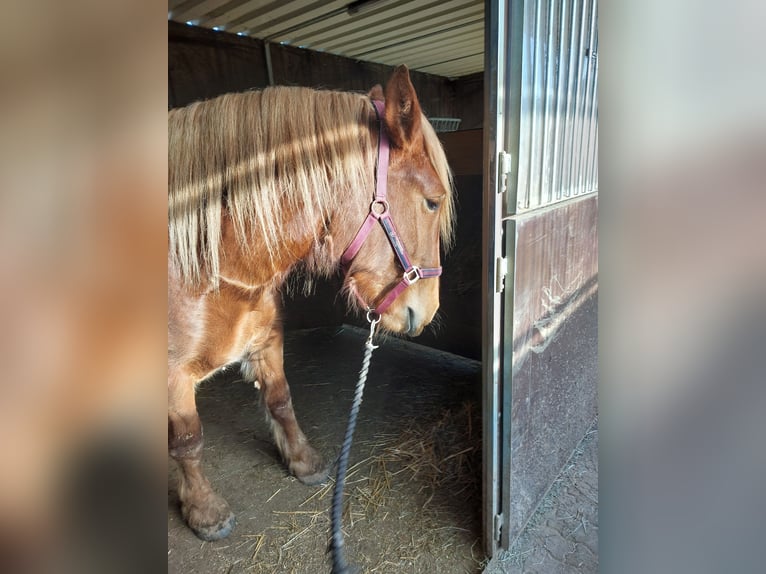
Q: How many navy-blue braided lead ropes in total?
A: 1